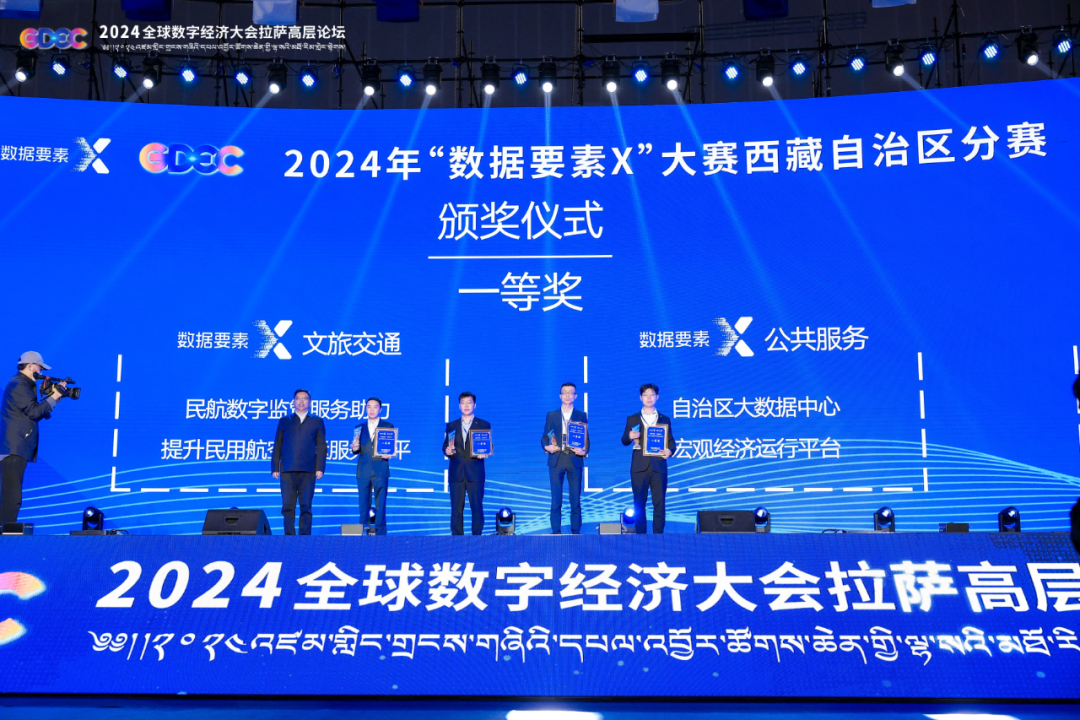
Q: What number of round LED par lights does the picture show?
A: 14